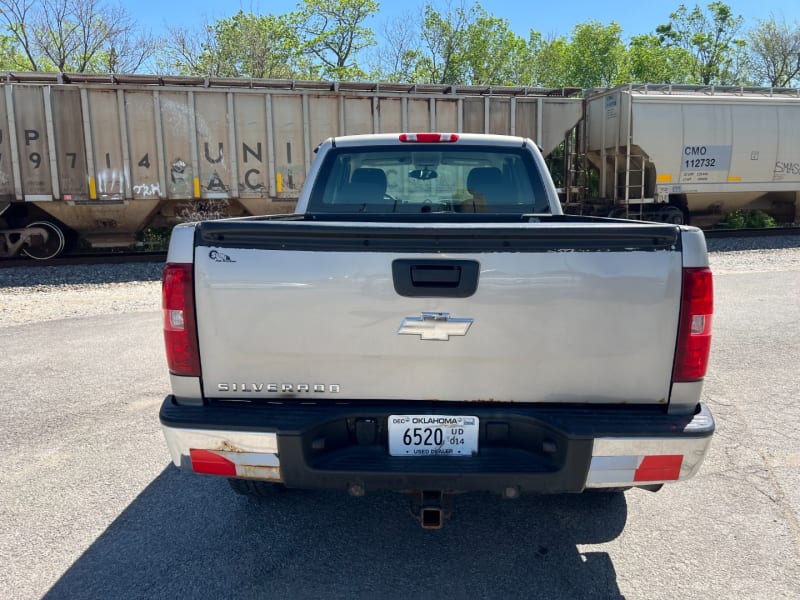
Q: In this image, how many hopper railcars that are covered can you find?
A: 2